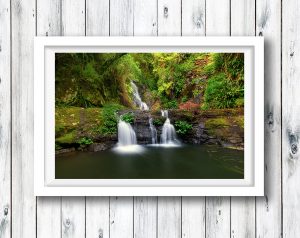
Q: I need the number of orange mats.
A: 0